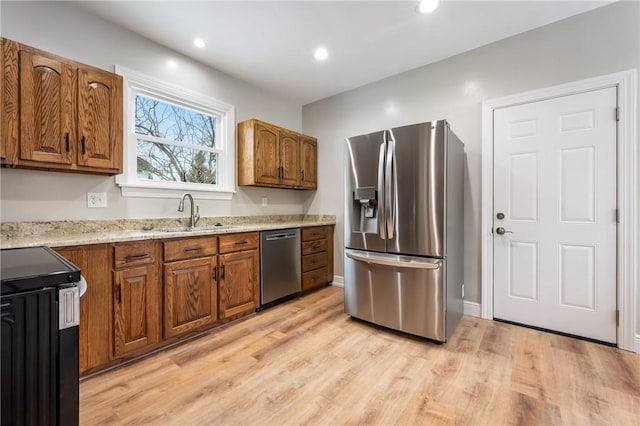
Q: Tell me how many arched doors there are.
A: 5